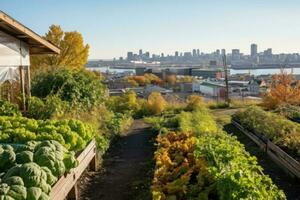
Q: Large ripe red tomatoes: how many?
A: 0